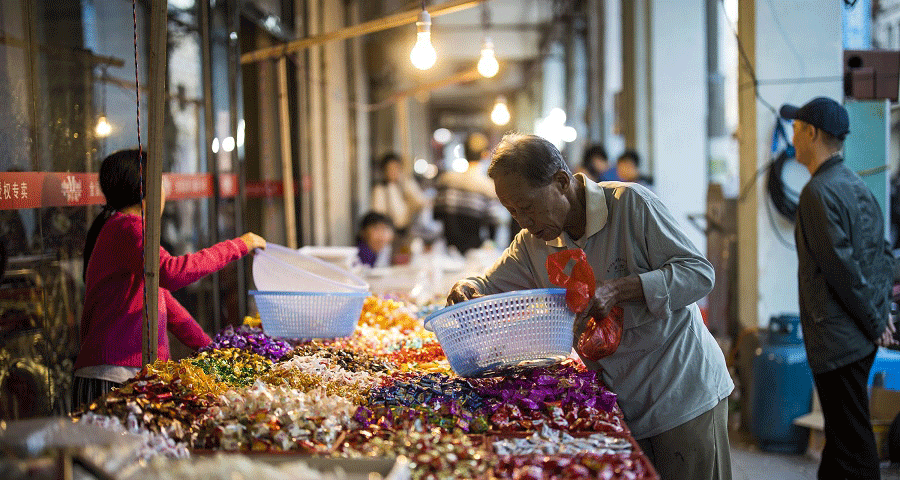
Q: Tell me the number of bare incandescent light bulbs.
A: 4